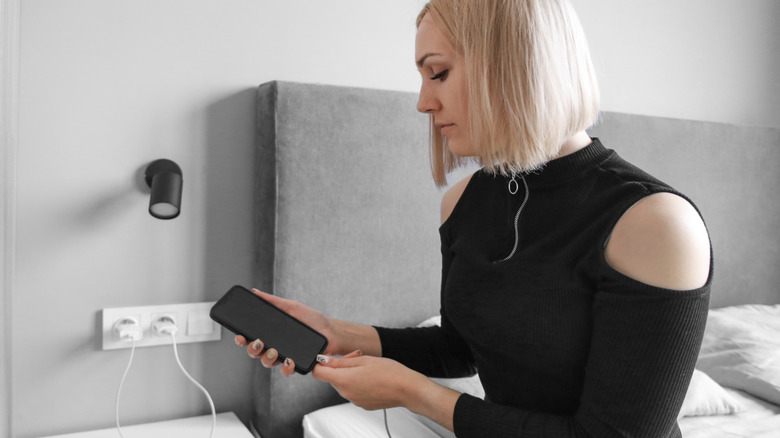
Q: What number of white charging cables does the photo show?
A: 2